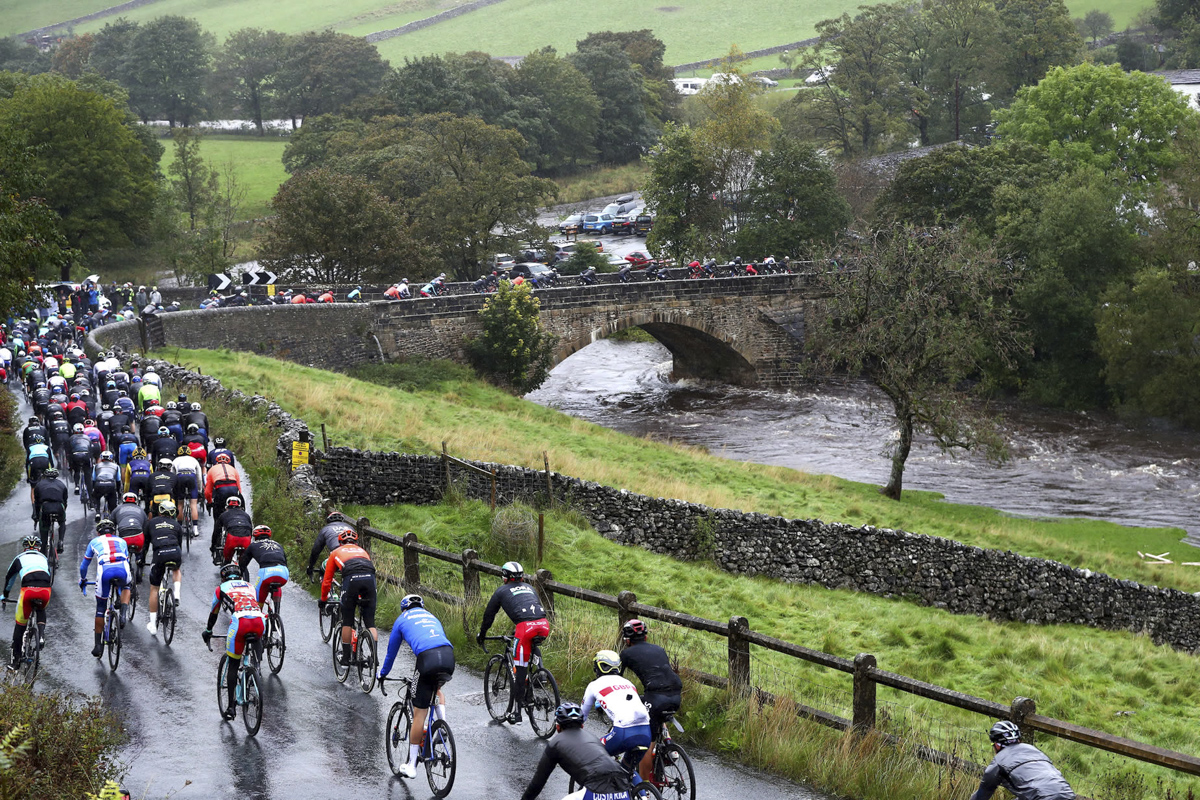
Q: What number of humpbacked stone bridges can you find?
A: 1